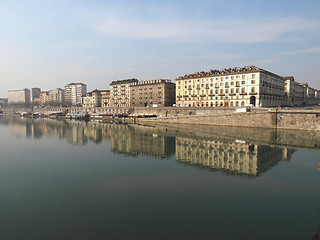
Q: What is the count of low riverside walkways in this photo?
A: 1